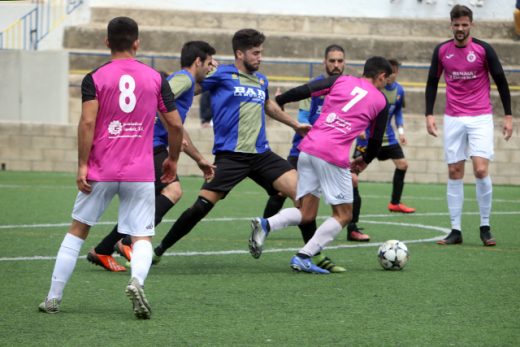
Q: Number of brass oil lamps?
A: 0